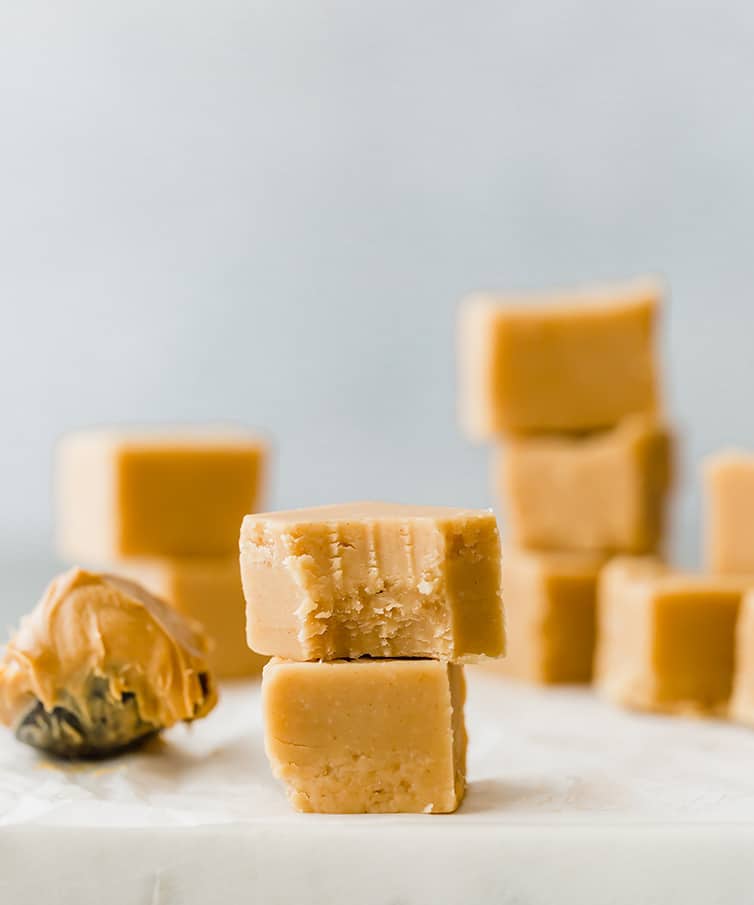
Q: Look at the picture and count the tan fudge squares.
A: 10